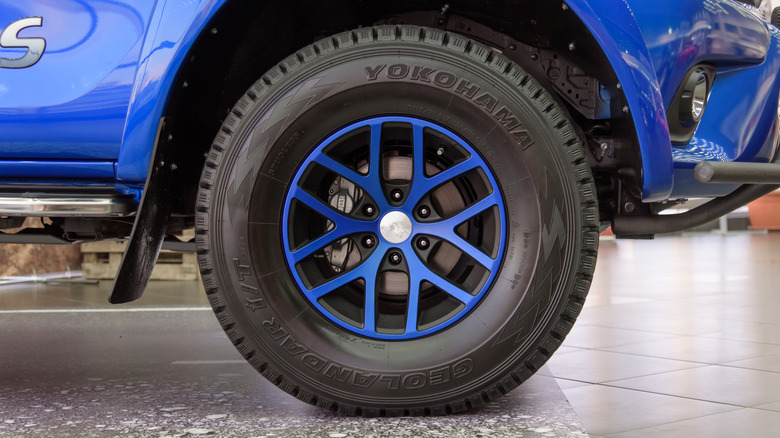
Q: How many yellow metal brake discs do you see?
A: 0